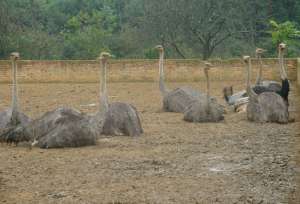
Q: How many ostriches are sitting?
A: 7